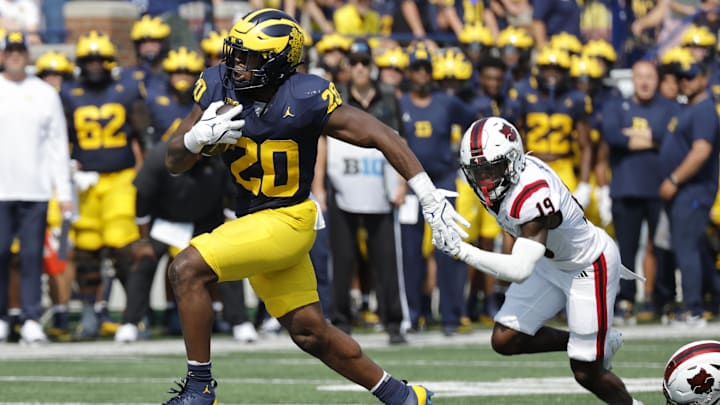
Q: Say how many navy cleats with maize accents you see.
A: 2